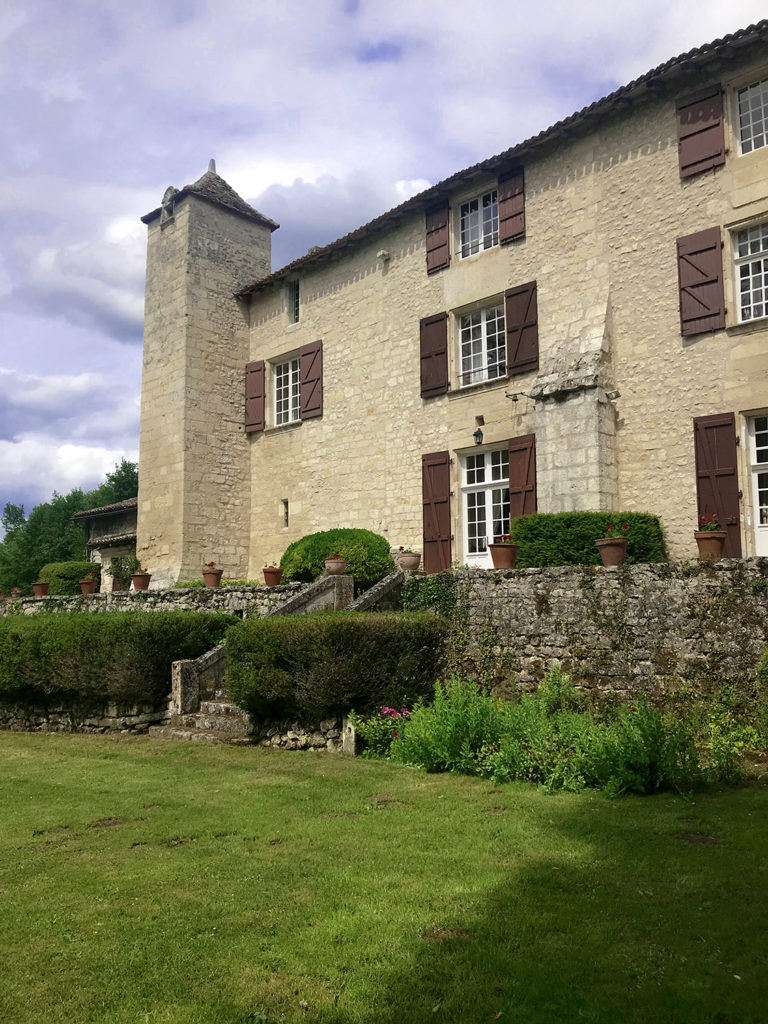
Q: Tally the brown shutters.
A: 11